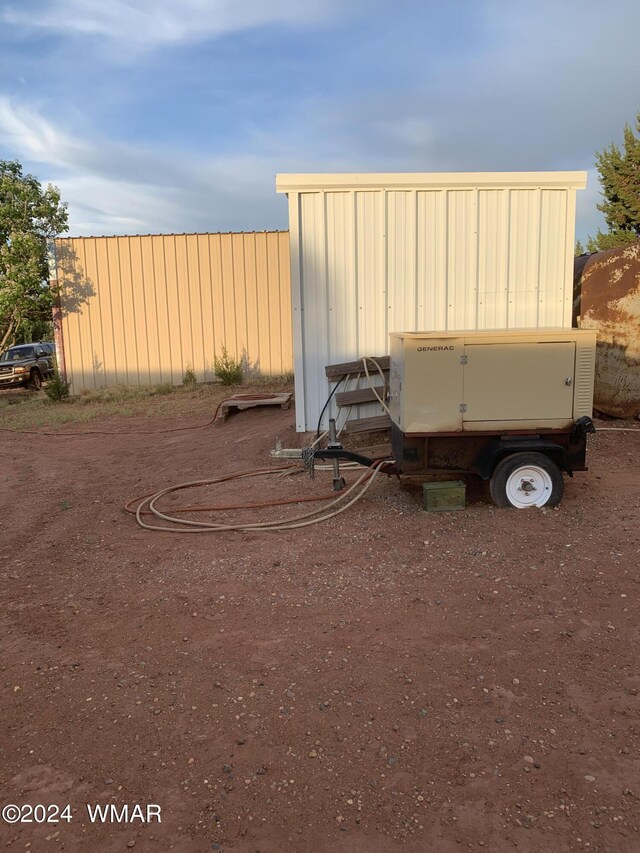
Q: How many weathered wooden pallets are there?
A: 2